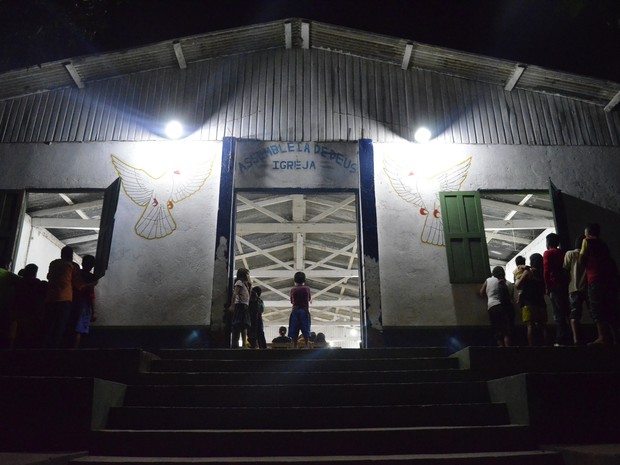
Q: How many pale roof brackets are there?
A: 7